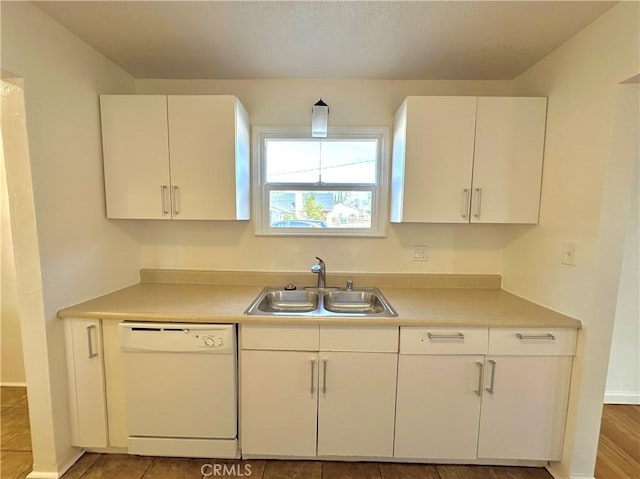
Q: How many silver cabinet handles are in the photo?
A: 11